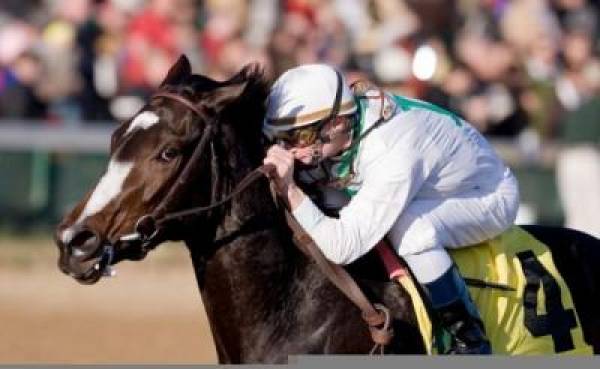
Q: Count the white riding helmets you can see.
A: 1